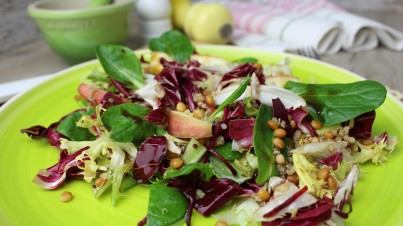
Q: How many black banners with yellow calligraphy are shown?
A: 0